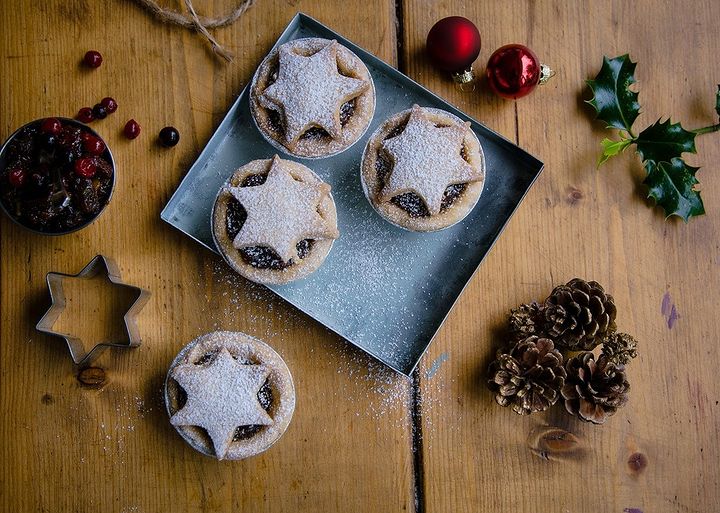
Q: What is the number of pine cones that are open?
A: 3